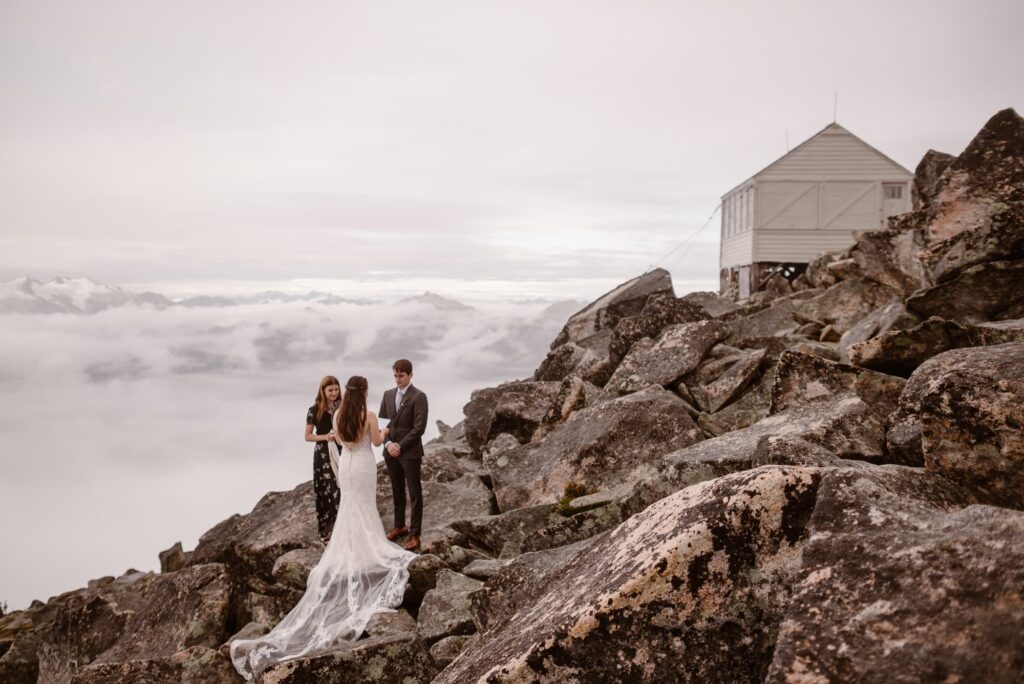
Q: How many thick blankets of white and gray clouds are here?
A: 1